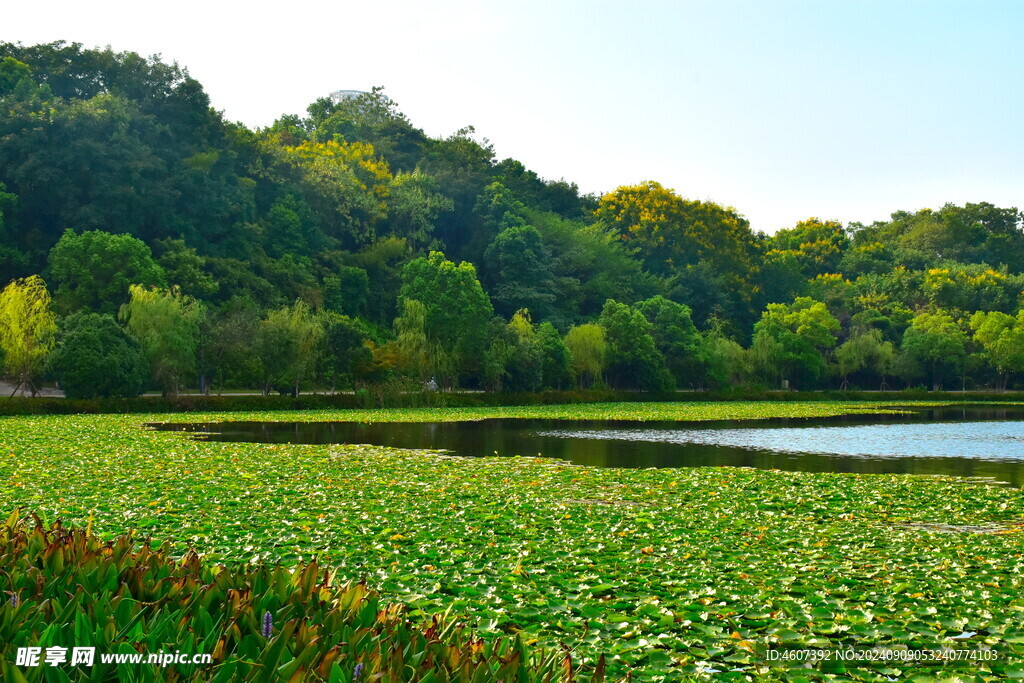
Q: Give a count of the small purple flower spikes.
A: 3